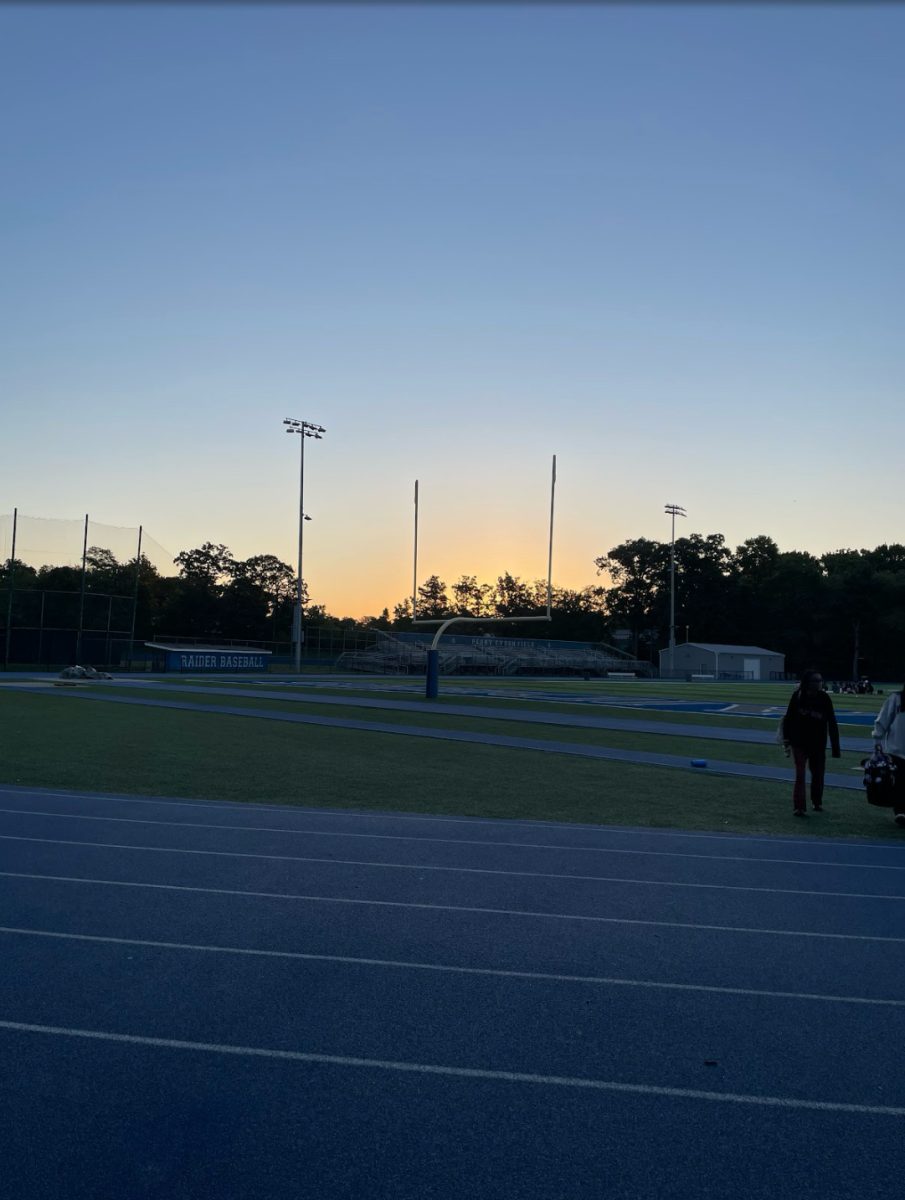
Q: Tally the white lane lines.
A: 6